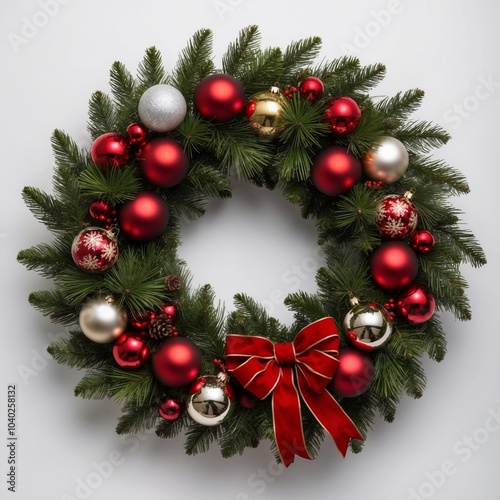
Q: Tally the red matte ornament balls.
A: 7